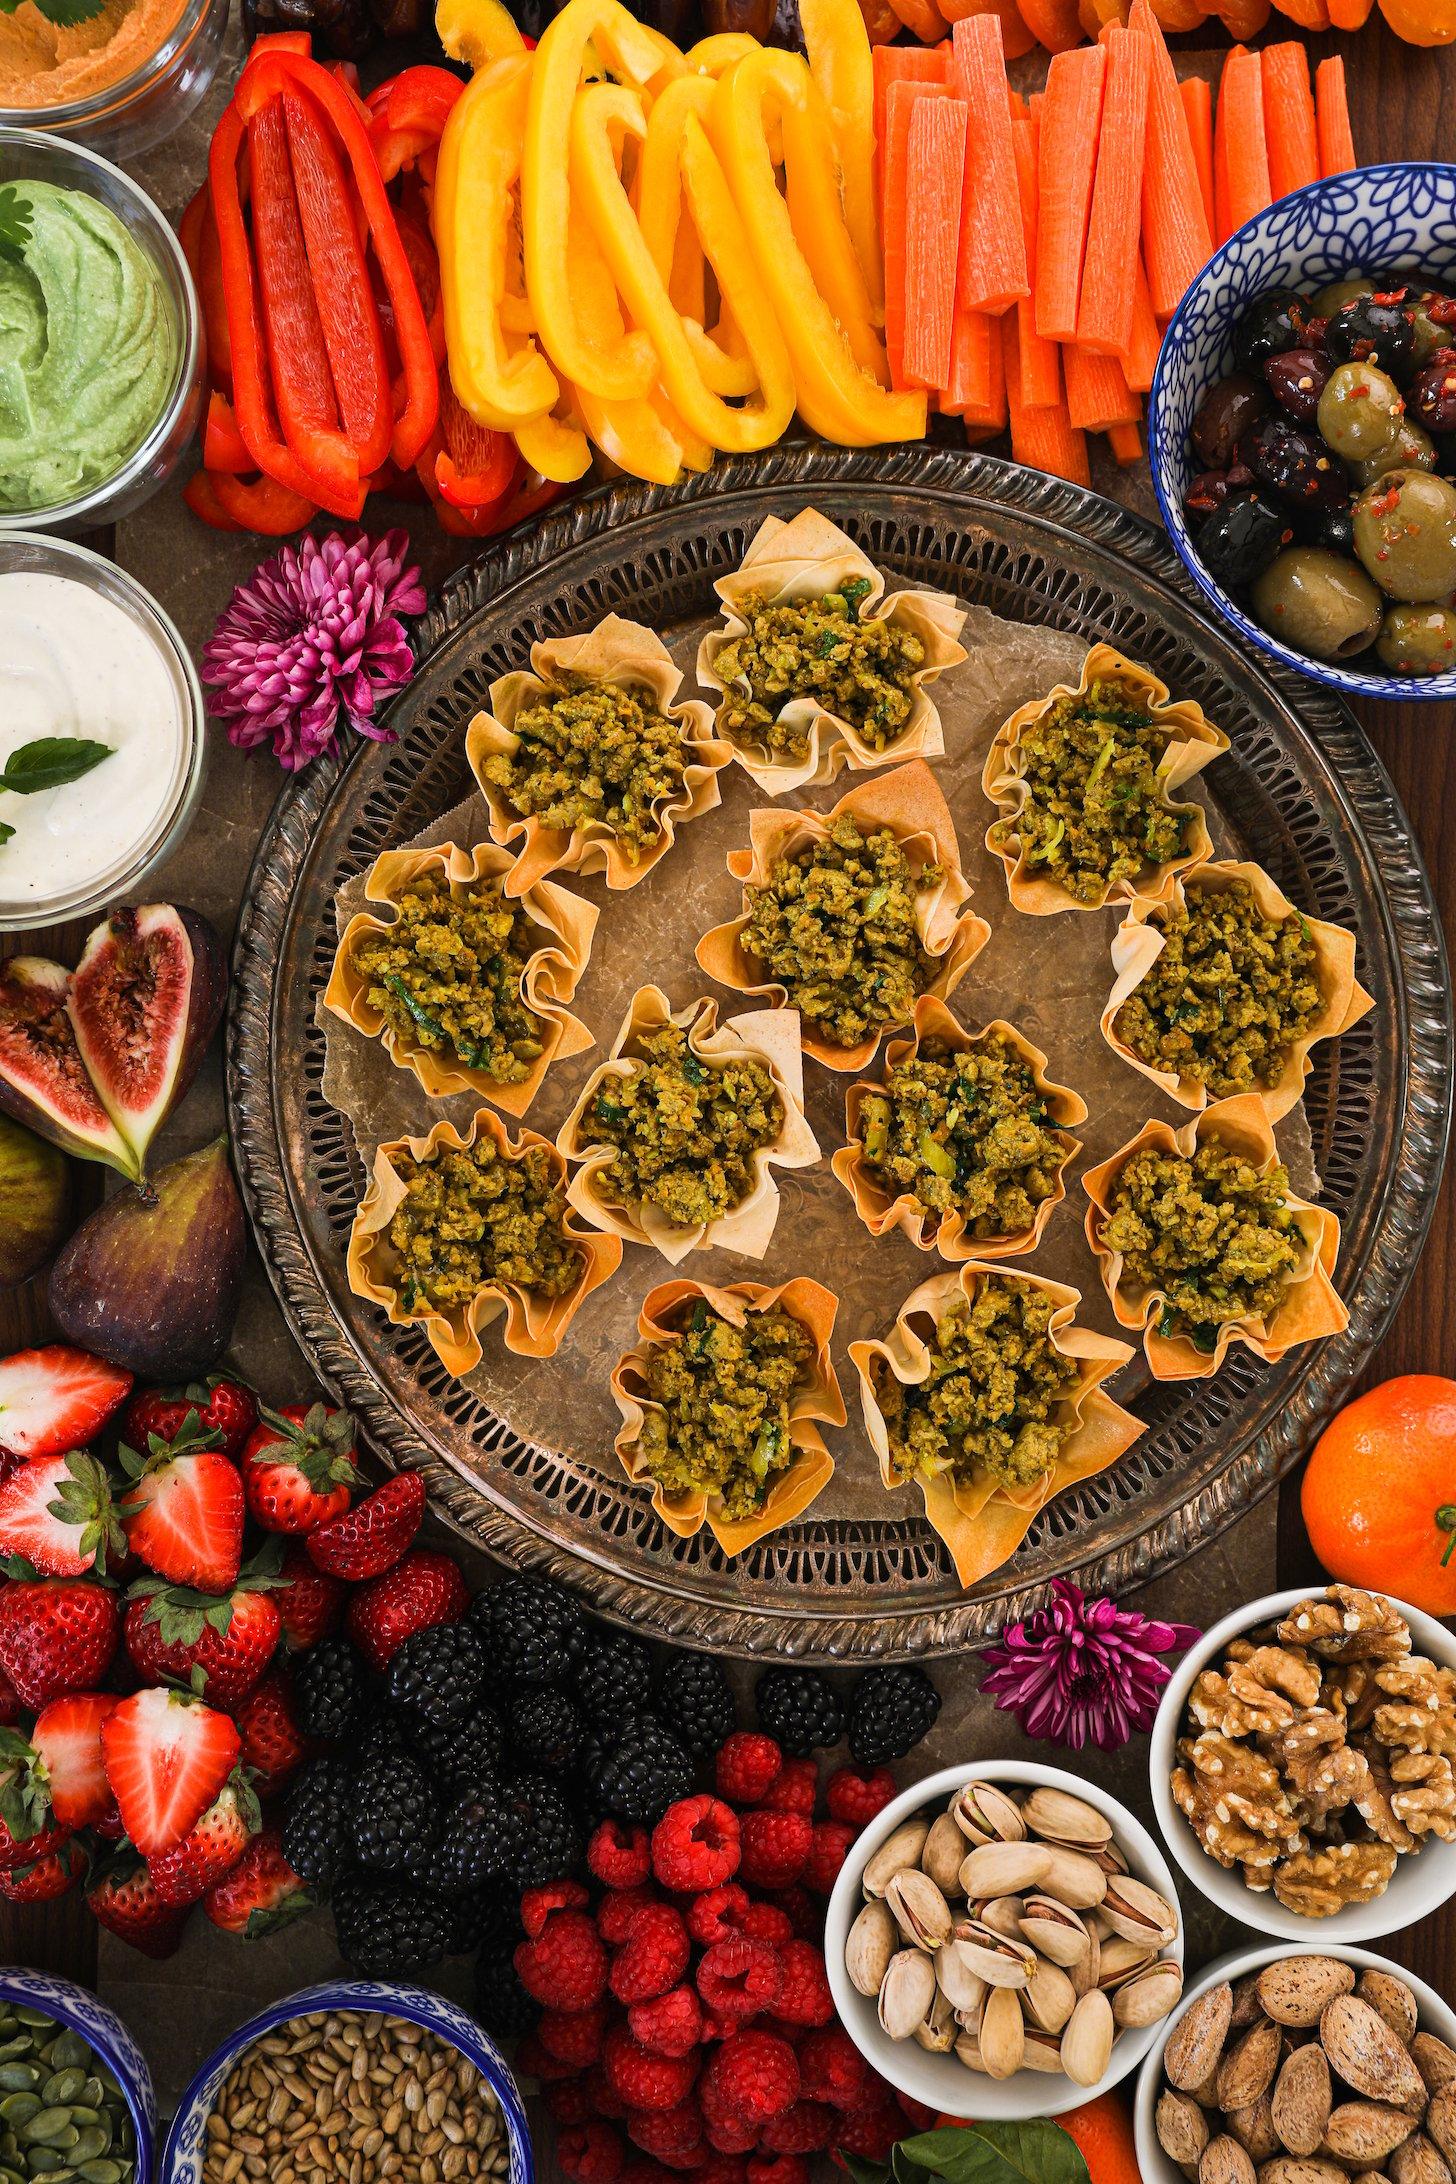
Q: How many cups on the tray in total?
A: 12